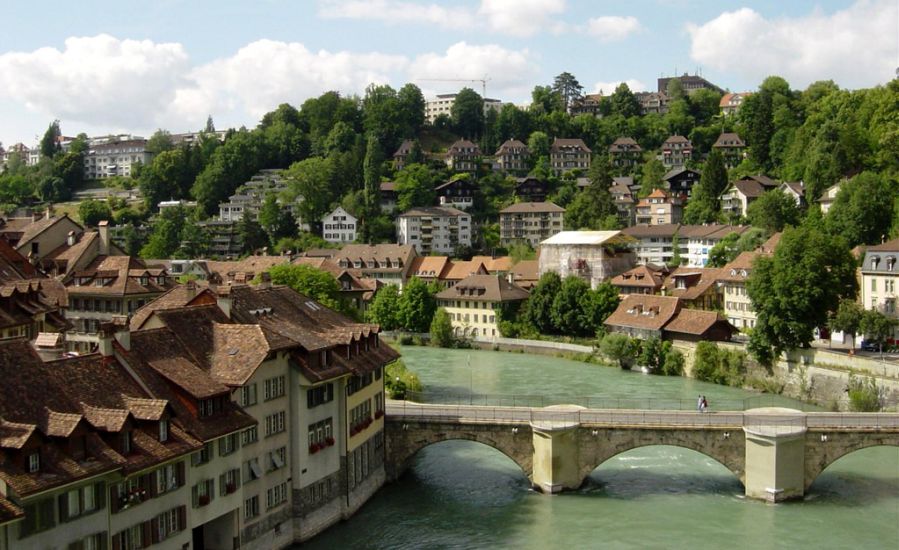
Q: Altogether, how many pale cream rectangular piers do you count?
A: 2